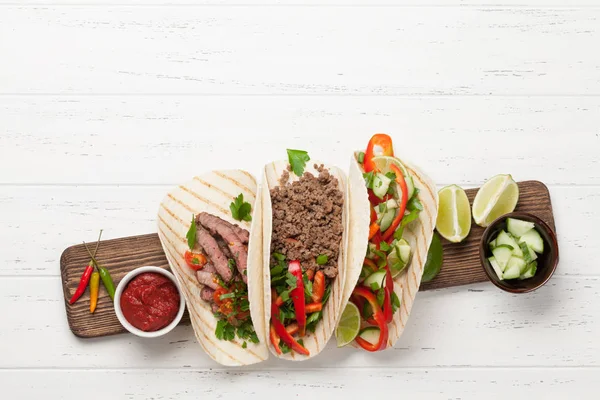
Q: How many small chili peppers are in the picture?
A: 3